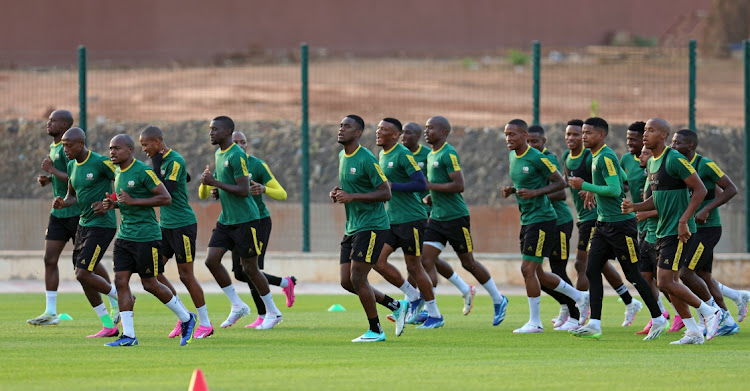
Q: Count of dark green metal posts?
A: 5